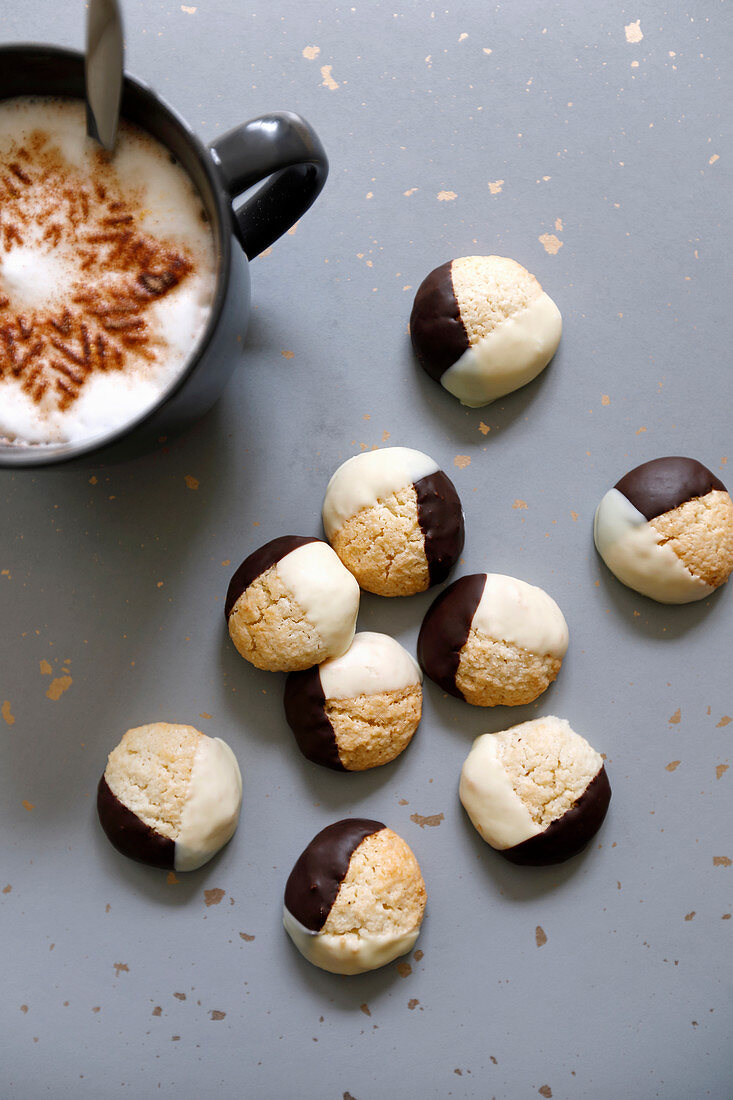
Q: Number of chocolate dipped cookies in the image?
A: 9